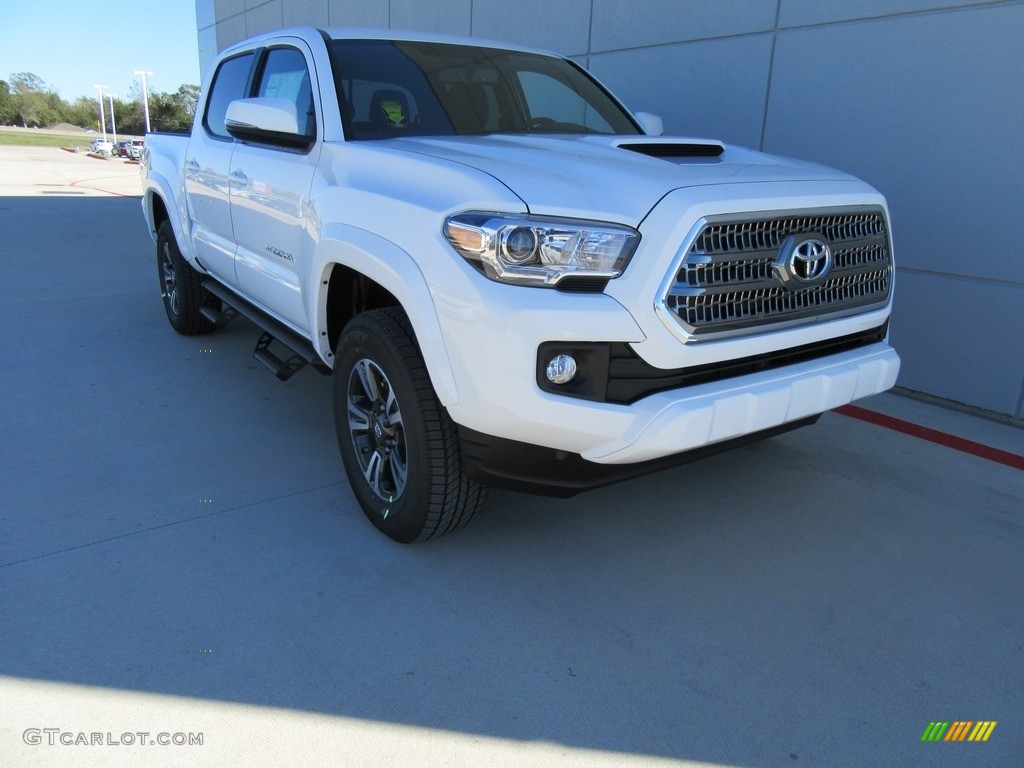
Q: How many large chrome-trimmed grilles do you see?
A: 1